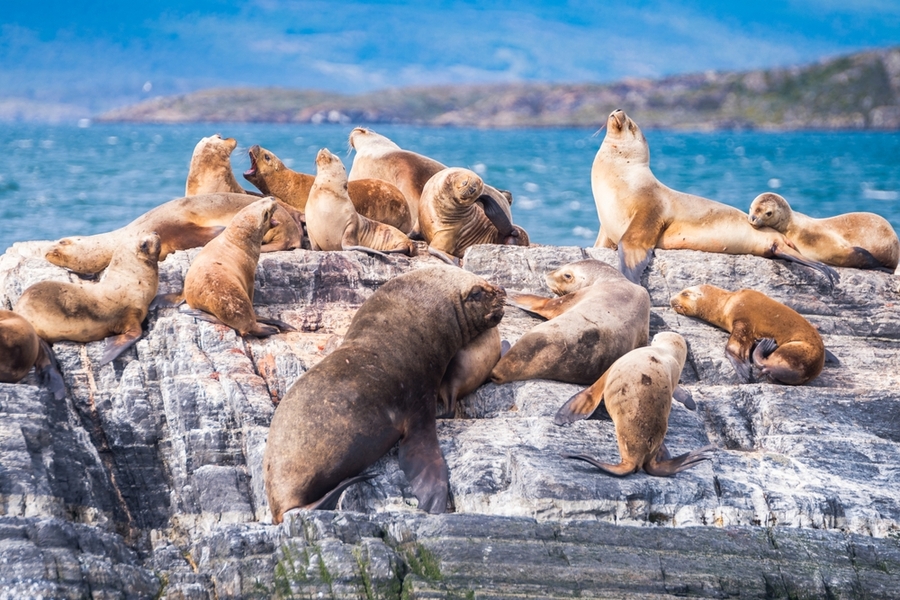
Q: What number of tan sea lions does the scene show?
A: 15